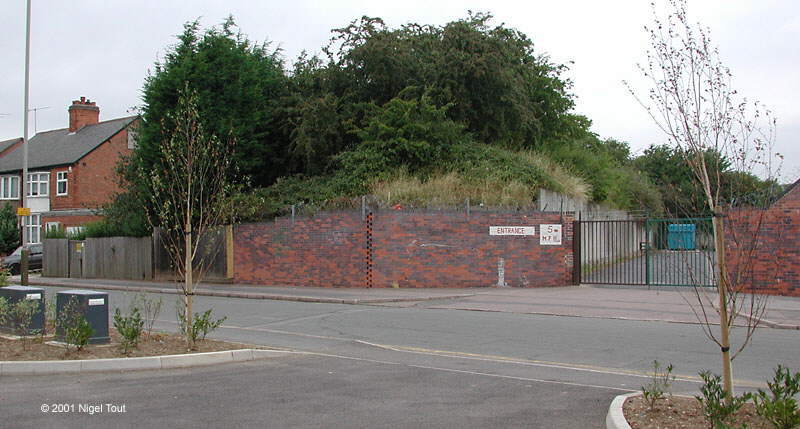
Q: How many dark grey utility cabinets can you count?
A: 2